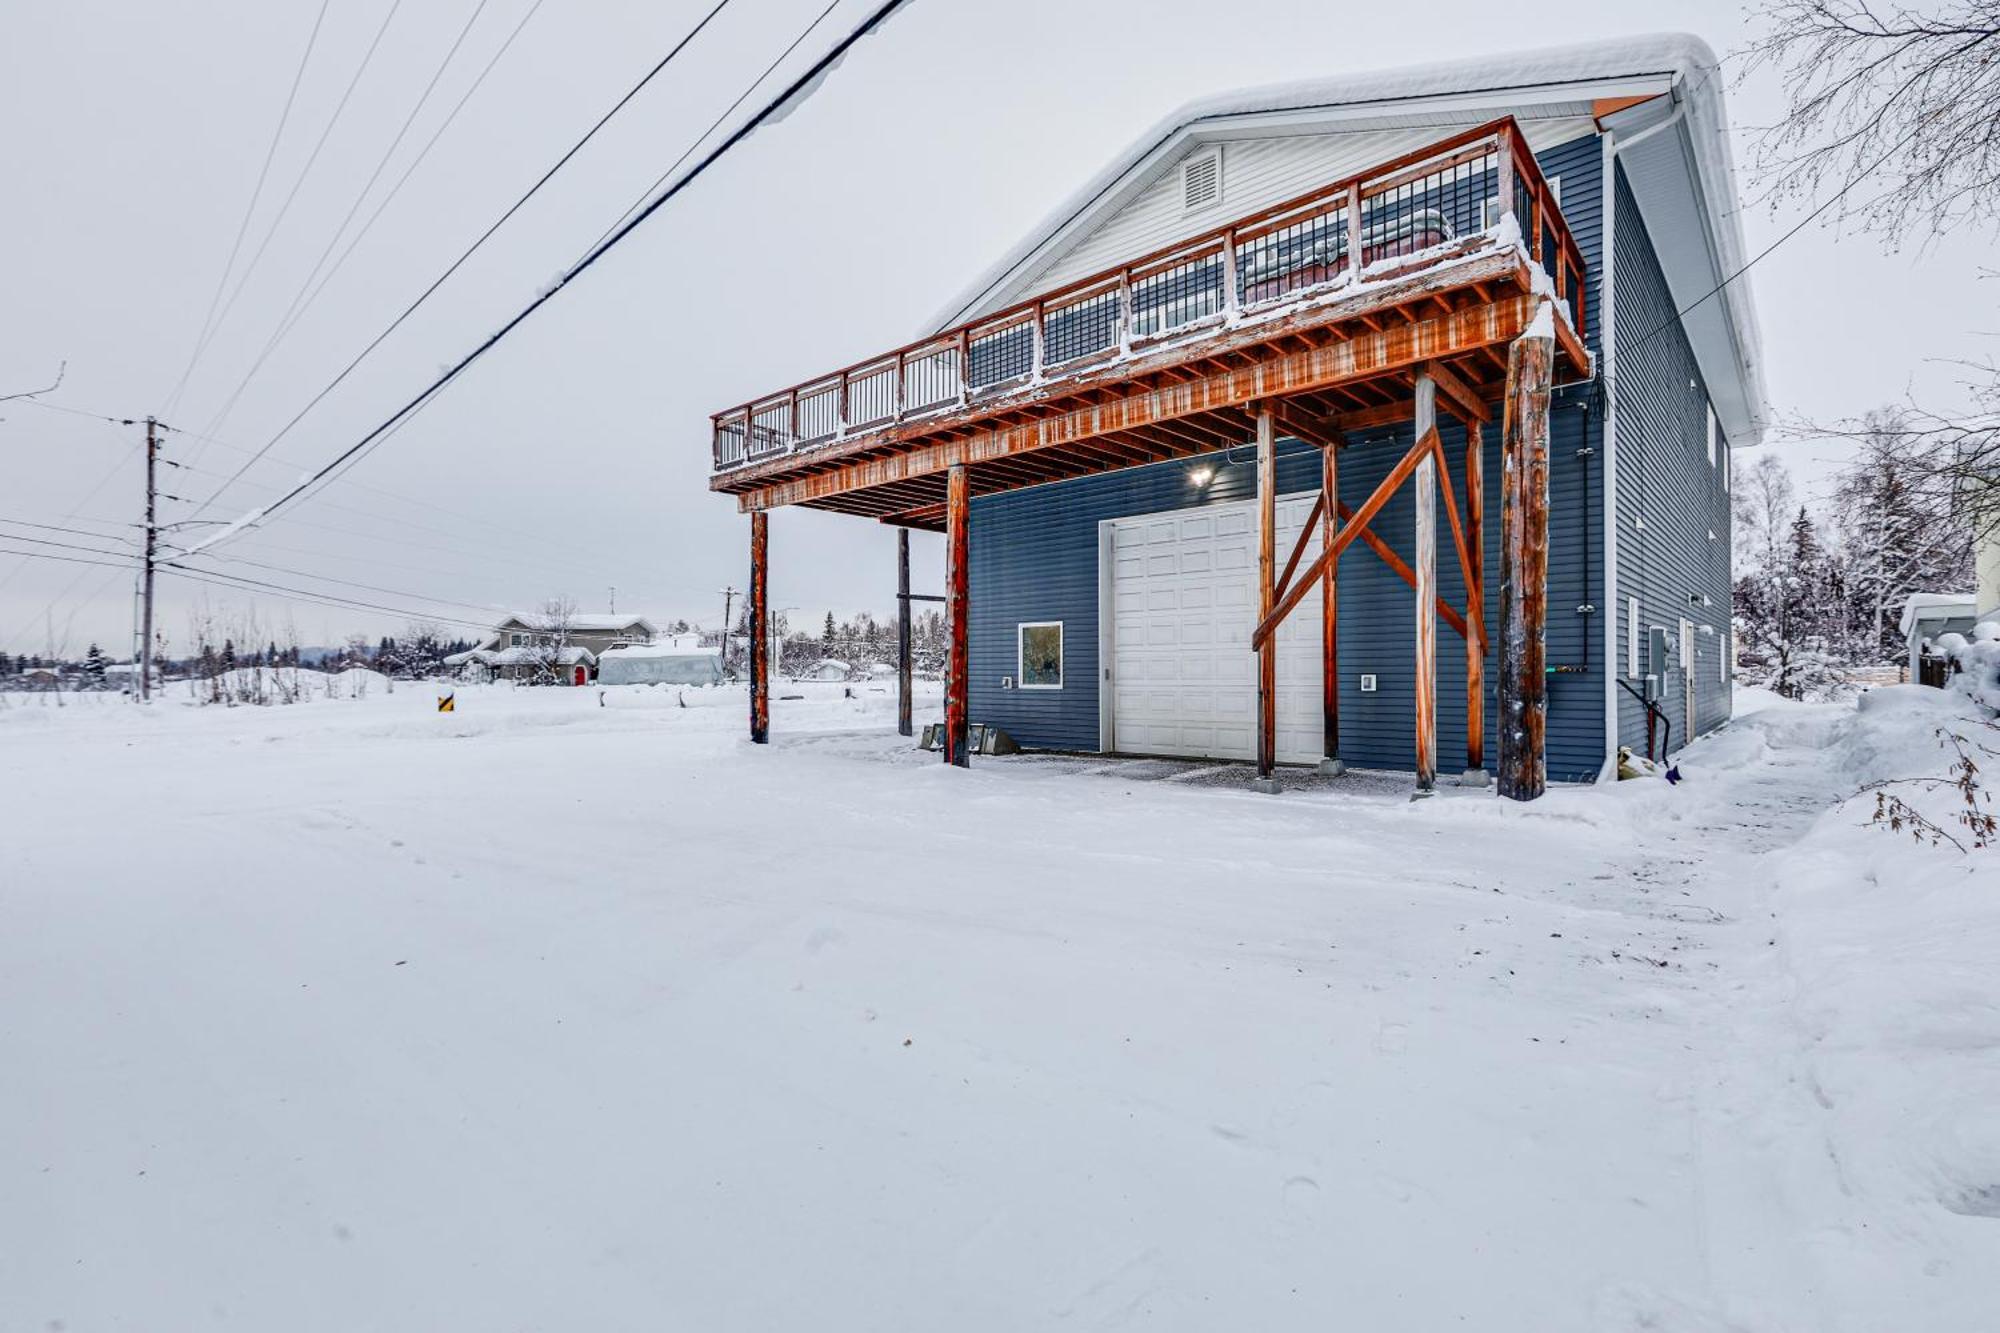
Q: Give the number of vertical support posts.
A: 8